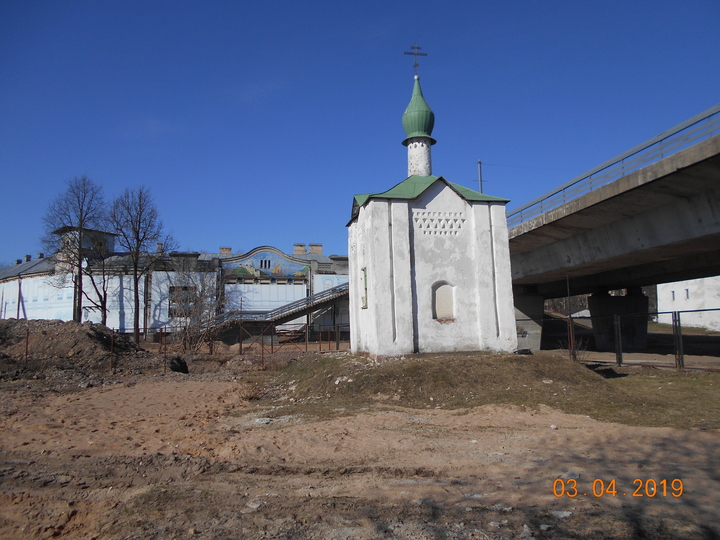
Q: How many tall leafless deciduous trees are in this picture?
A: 2